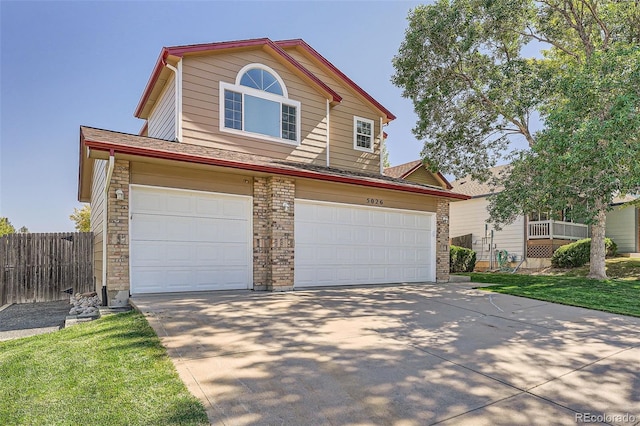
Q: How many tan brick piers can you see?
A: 3